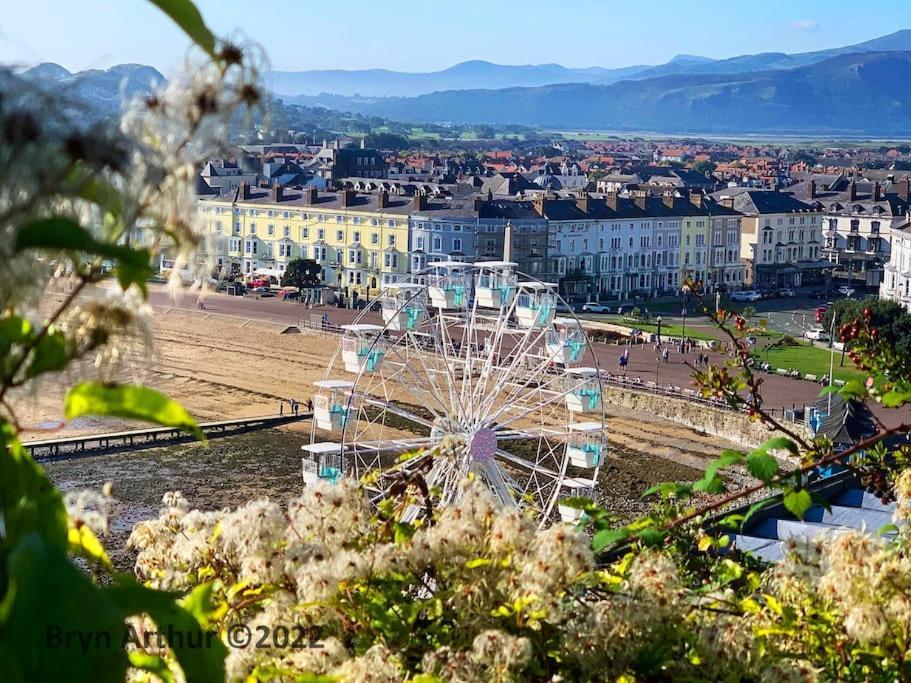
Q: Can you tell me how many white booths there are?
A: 11